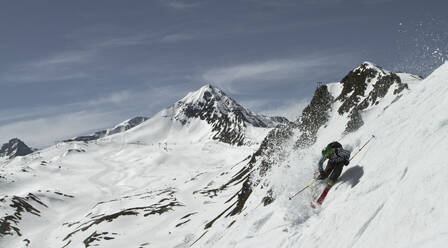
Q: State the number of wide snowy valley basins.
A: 1